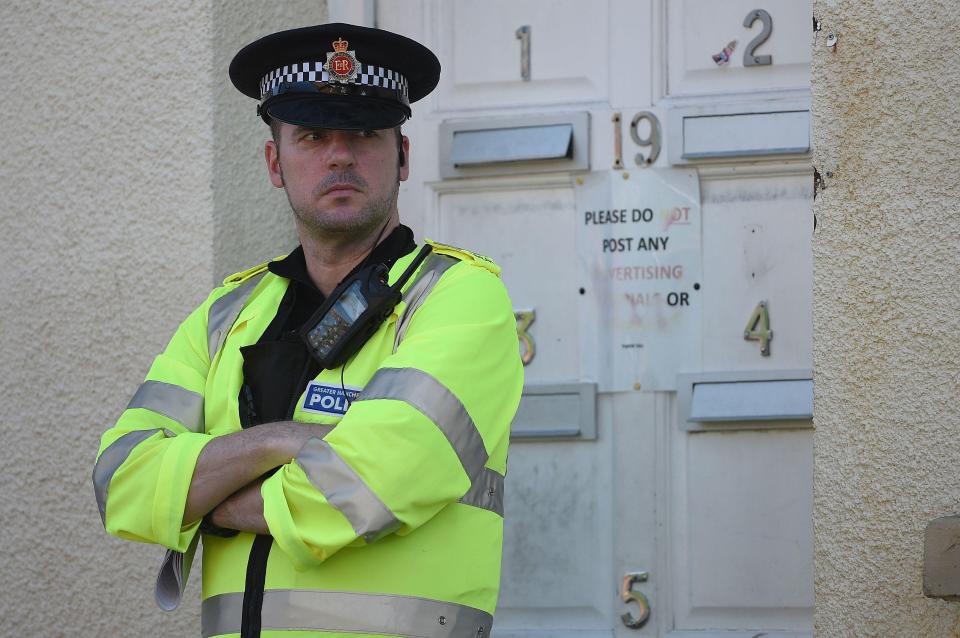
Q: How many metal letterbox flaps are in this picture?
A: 4